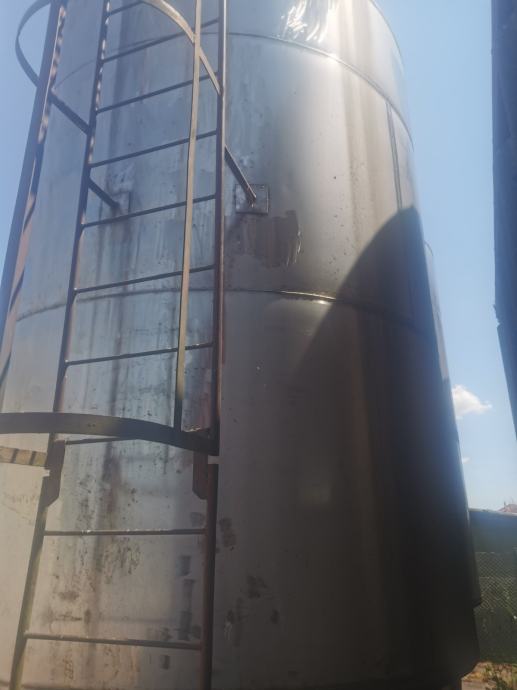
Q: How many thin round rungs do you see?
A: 10